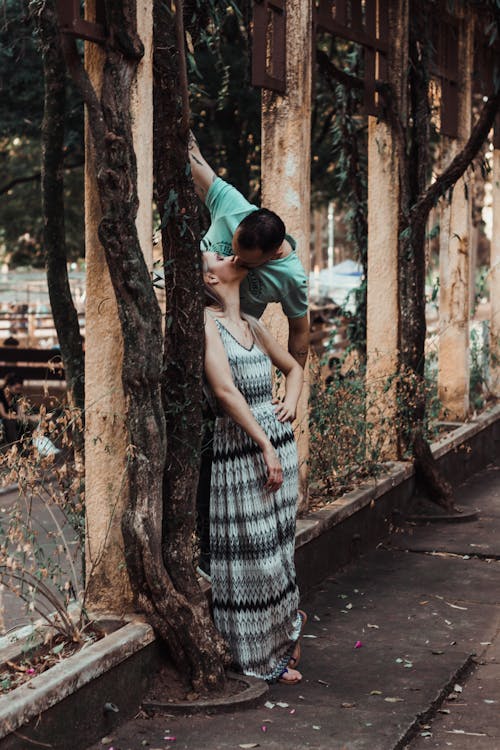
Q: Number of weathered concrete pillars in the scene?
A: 5